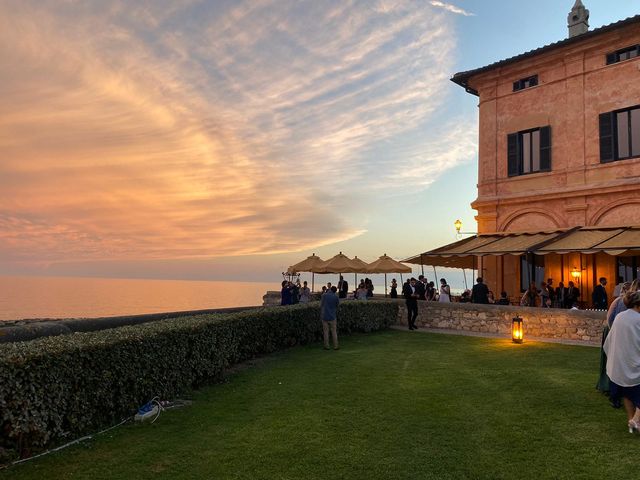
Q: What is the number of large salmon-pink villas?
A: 1